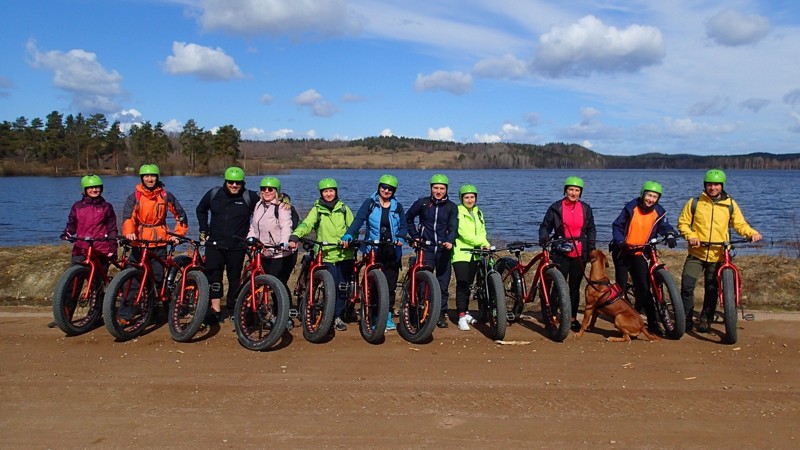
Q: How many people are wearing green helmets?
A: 11